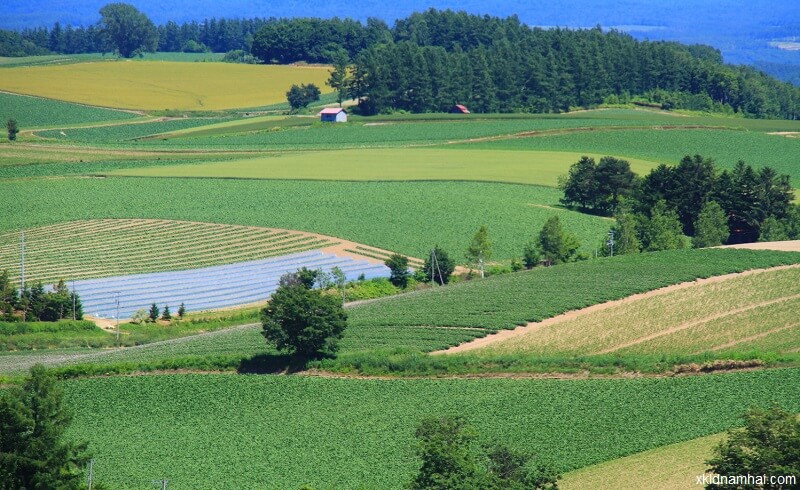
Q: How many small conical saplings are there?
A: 3